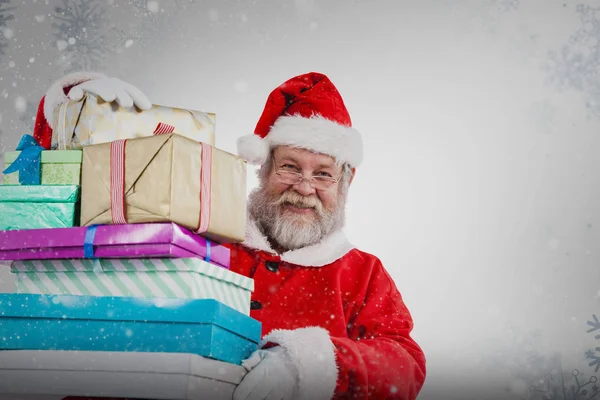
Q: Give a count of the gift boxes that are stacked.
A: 8